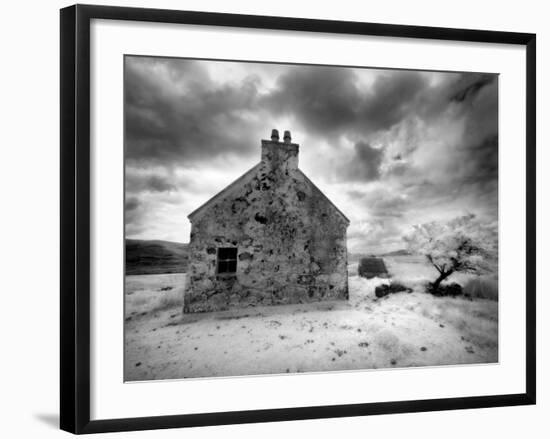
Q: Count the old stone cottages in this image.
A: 1